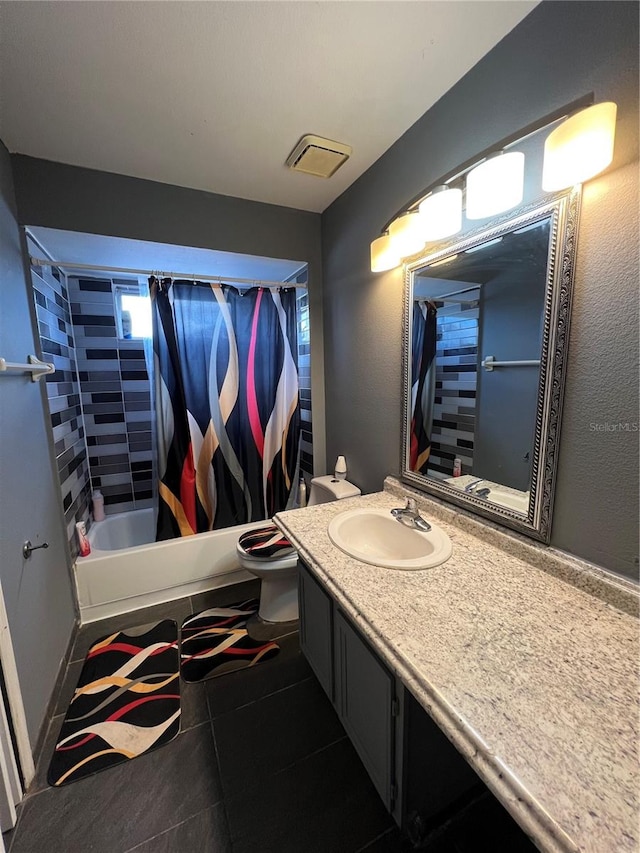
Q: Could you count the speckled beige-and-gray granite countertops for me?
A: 1